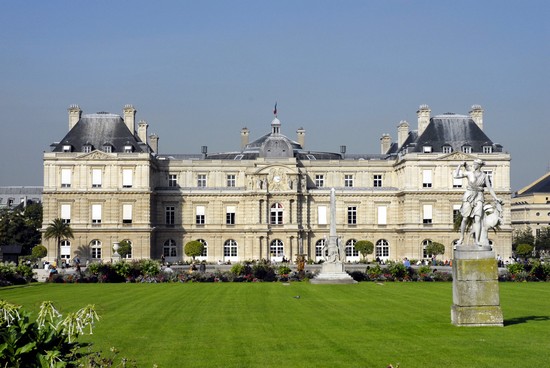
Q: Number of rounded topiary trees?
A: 6